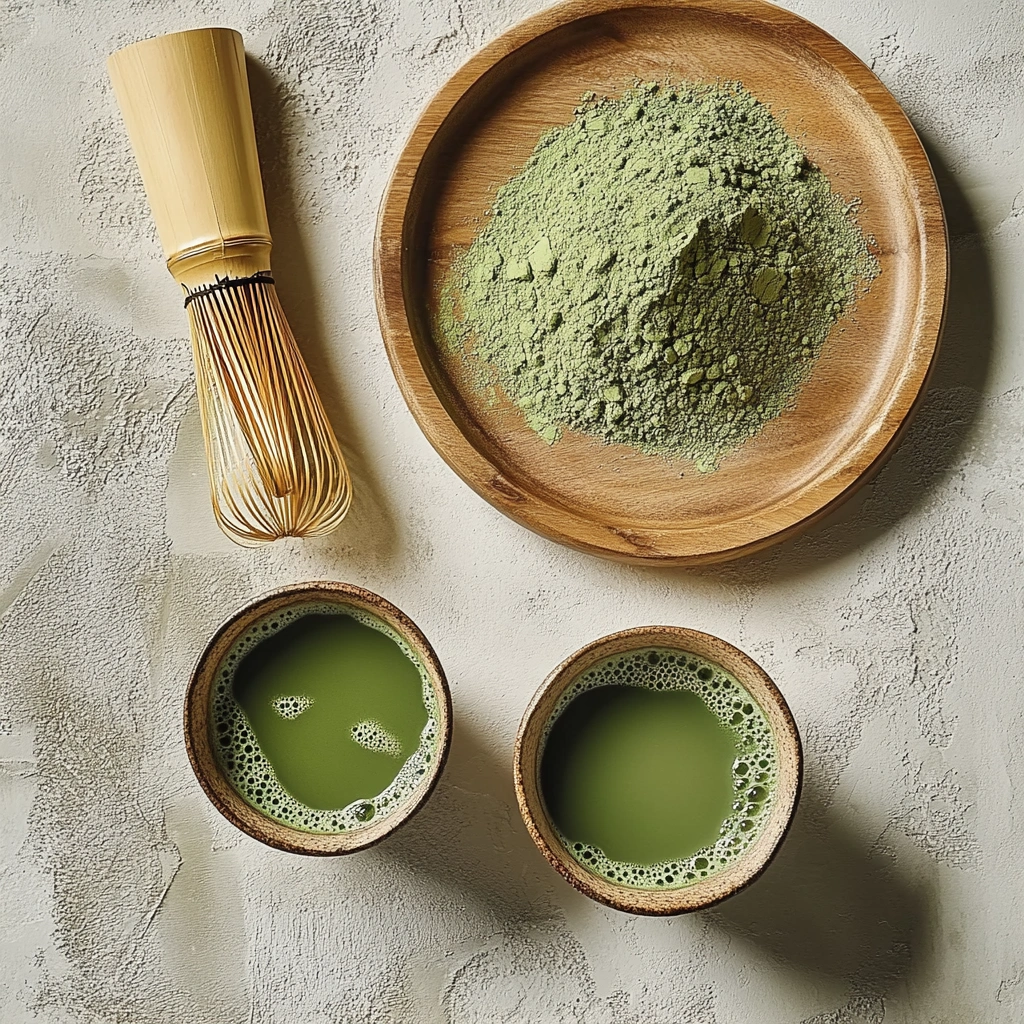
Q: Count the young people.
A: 0